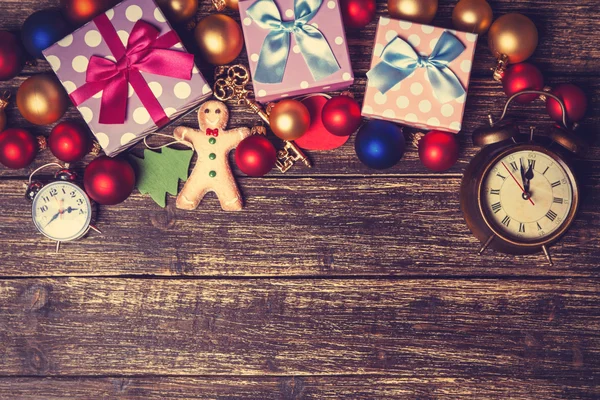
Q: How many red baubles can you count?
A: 11